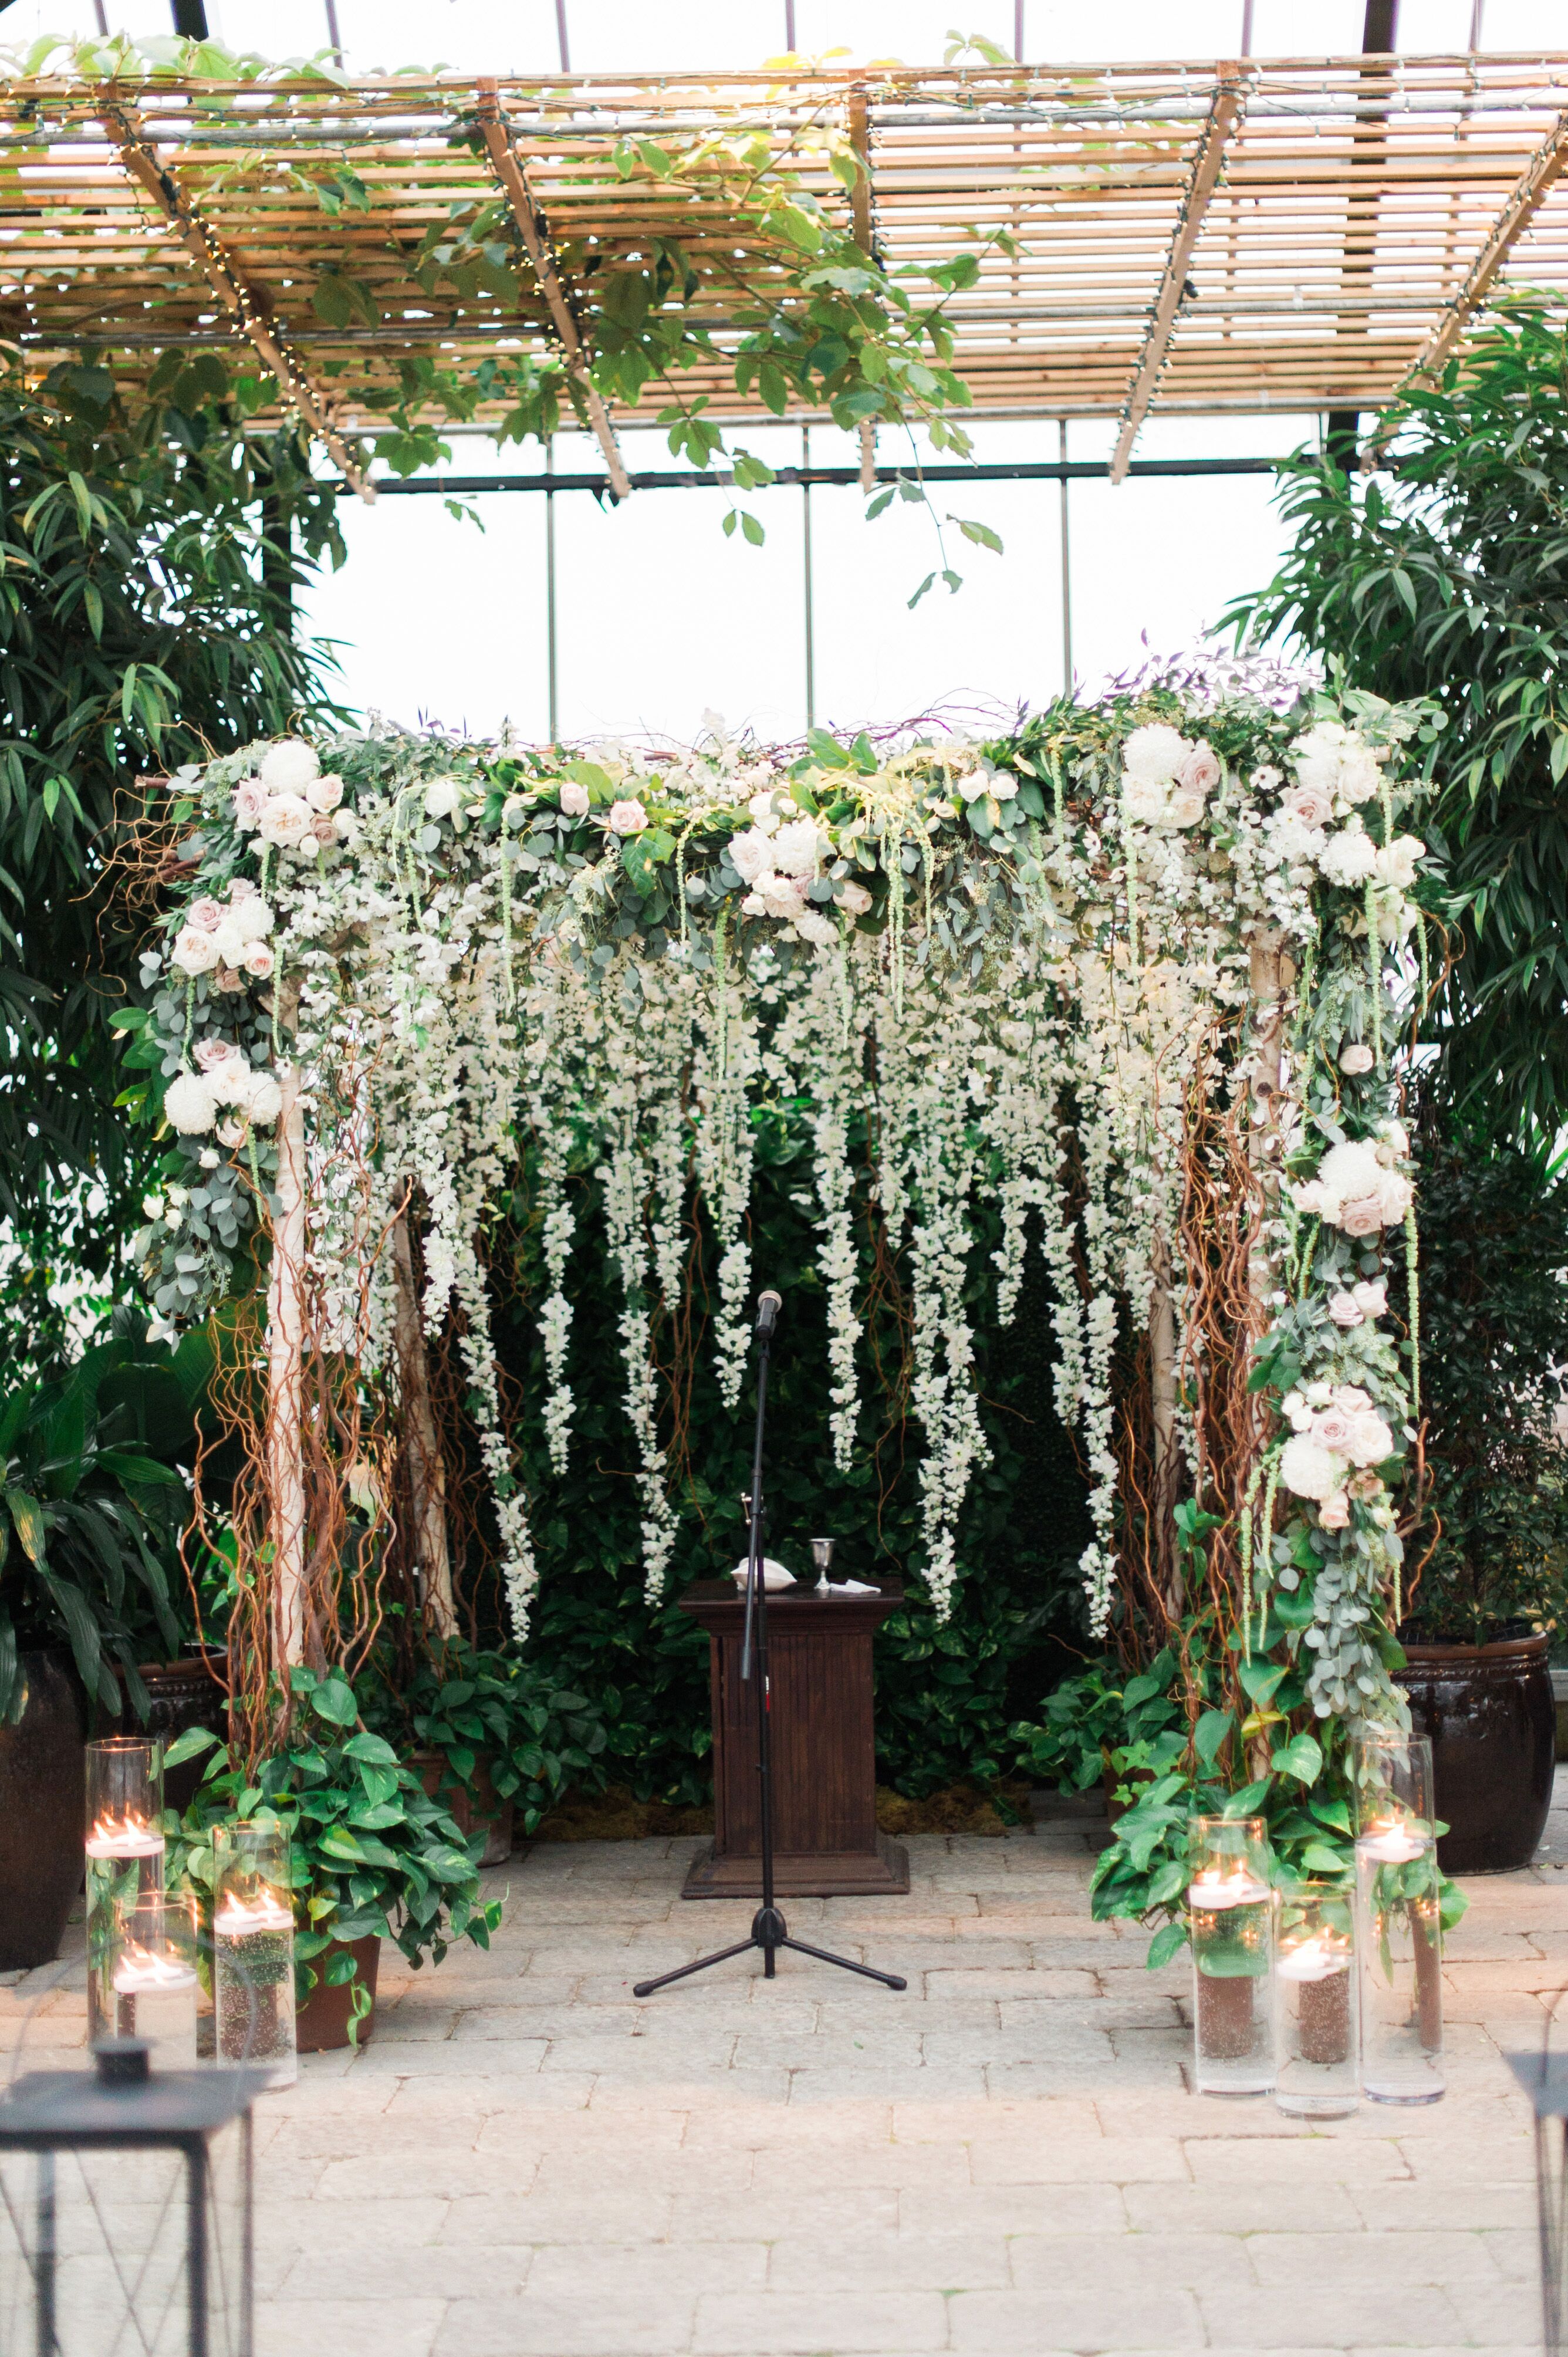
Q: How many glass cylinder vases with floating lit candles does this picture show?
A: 6